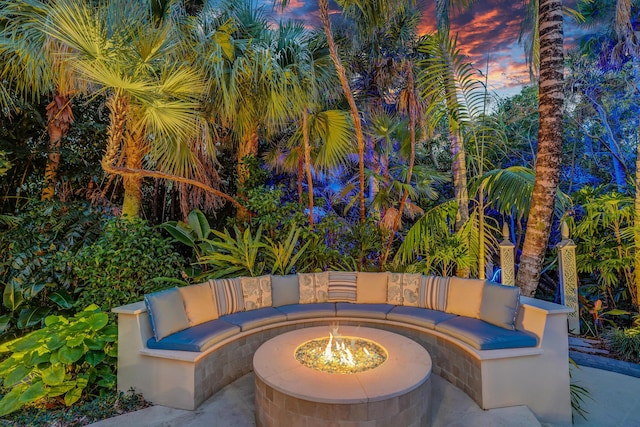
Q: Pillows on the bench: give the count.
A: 12